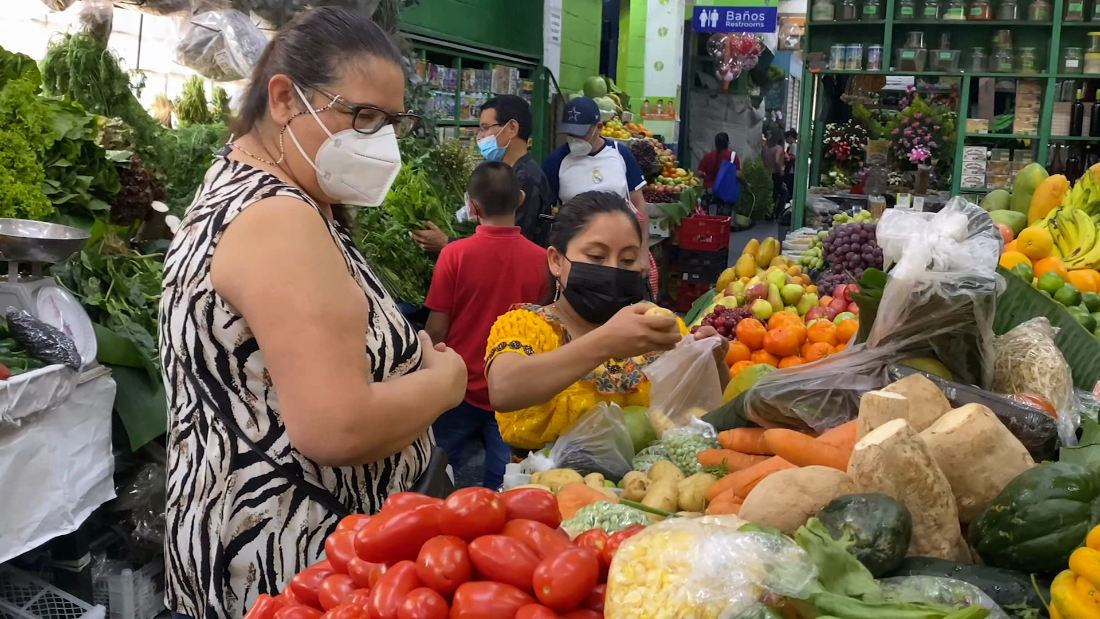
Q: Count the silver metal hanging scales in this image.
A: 0